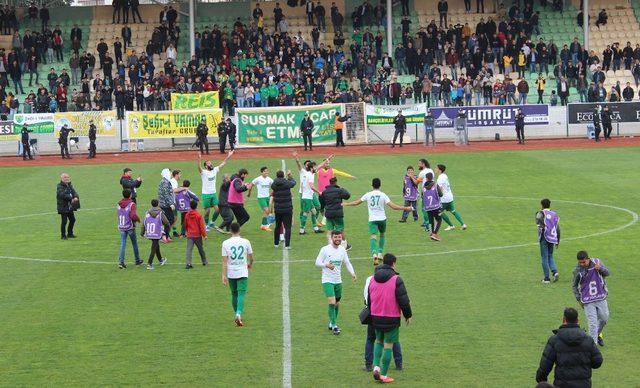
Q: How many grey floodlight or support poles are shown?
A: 3